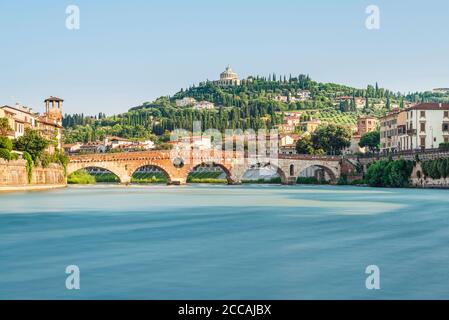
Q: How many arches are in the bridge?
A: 5